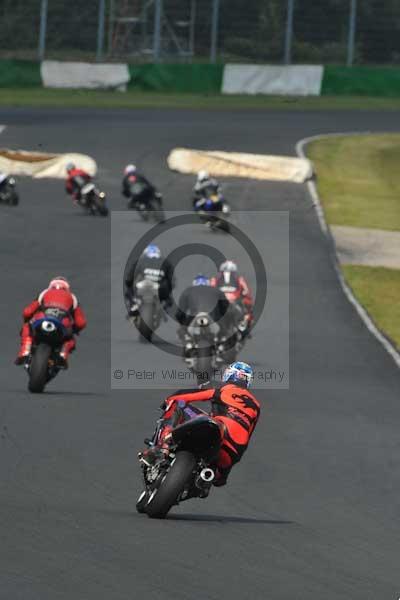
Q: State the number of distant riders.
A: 4